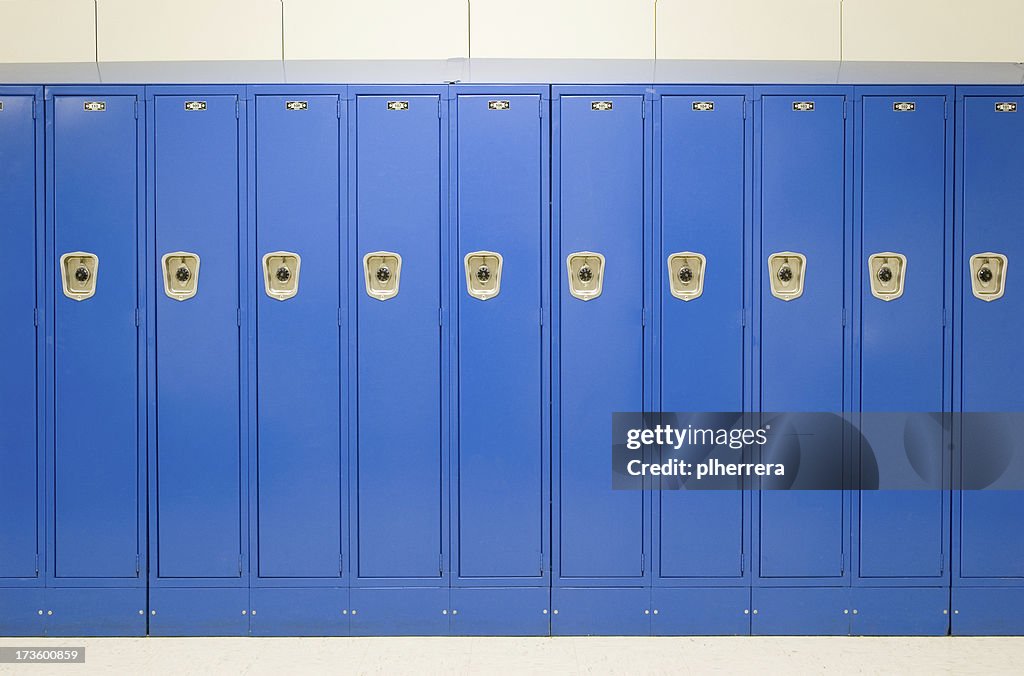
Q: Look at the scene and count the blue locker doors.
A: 11